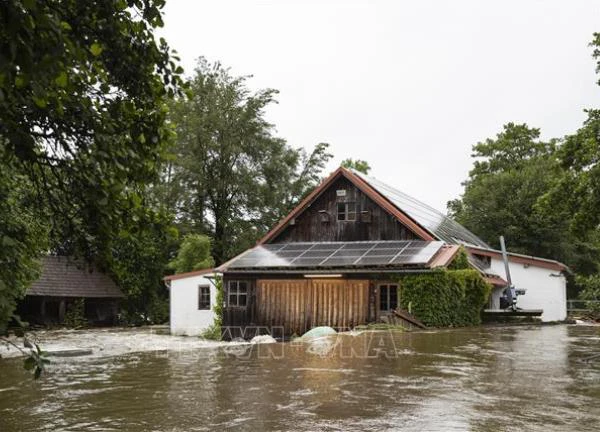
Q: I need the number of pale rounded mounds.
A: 2